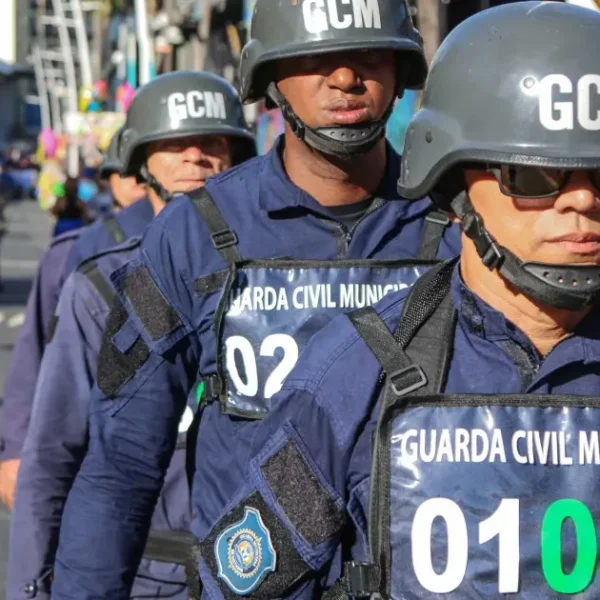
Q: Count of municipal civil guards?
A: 4